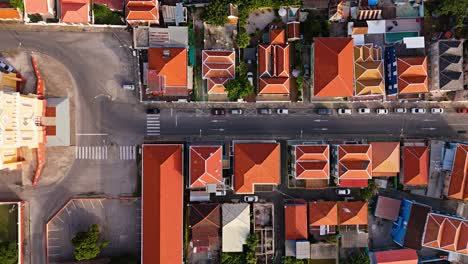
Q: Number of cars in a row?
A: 13